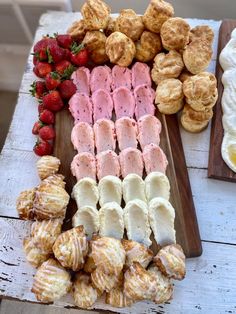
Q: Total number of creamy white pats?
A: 8